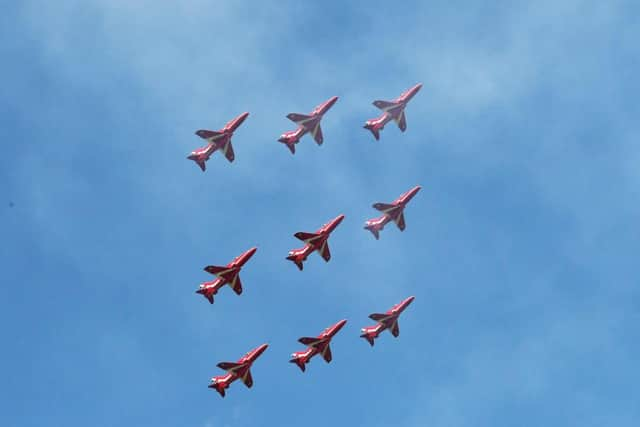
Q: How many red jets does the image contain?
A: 9